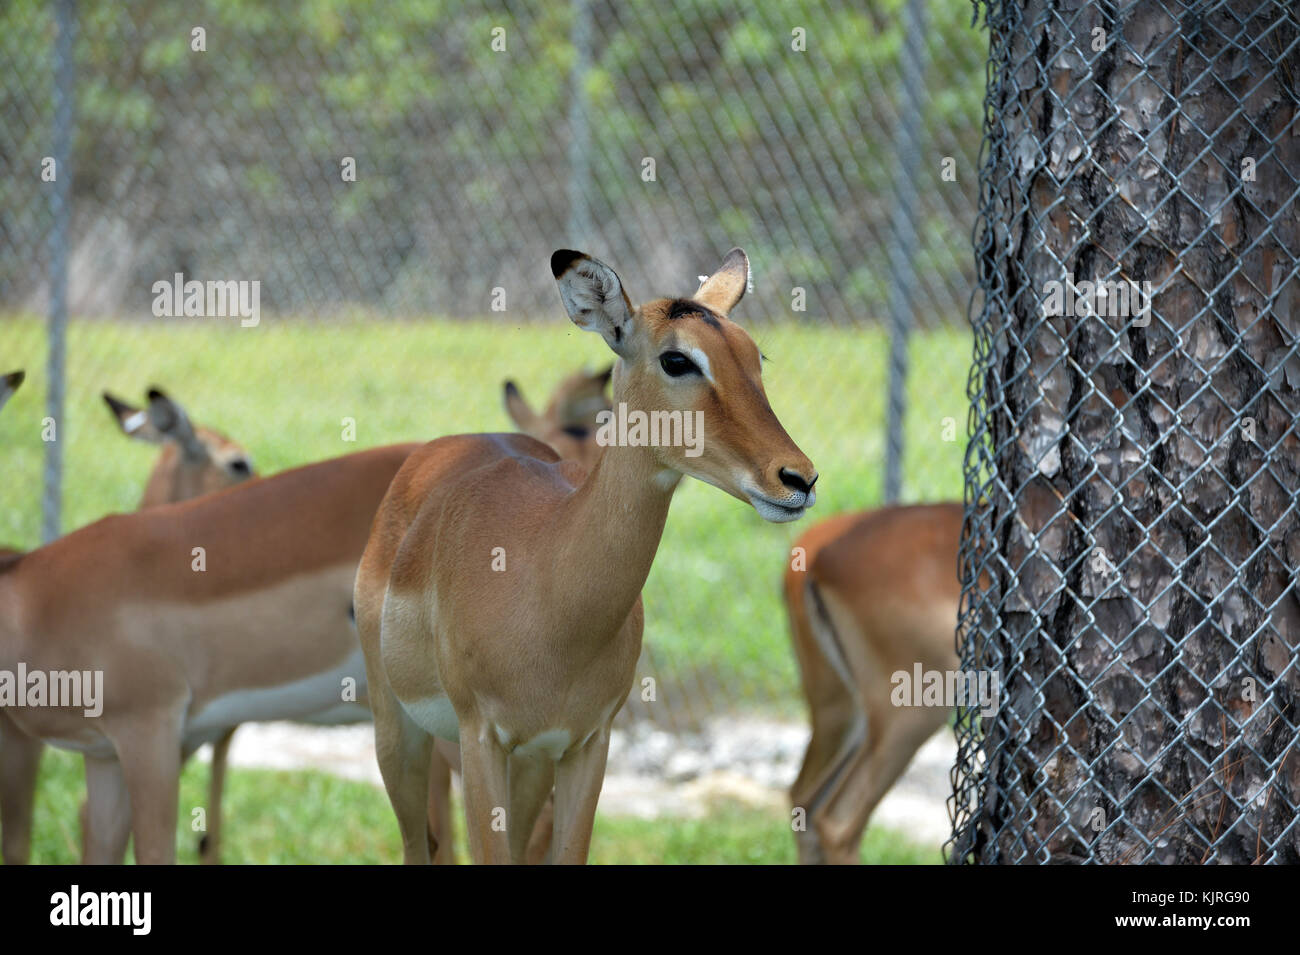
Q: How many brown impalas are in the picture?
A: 5